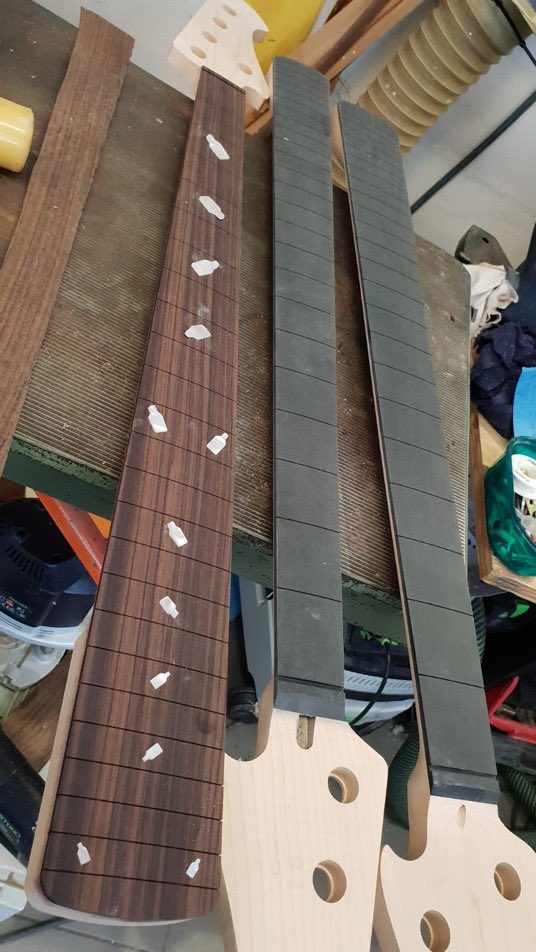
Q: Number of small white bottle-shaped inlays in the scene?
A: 12